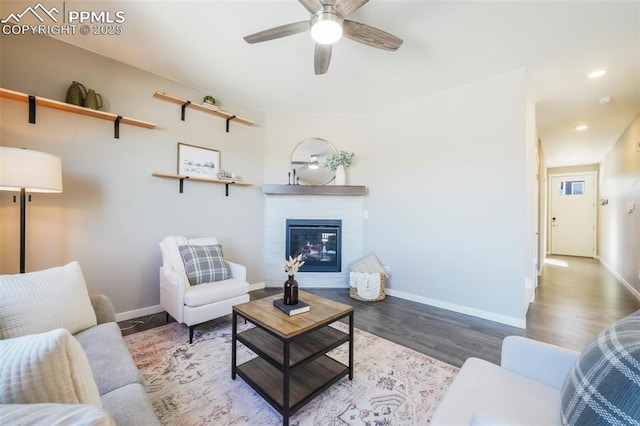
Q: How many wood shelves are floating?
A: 3